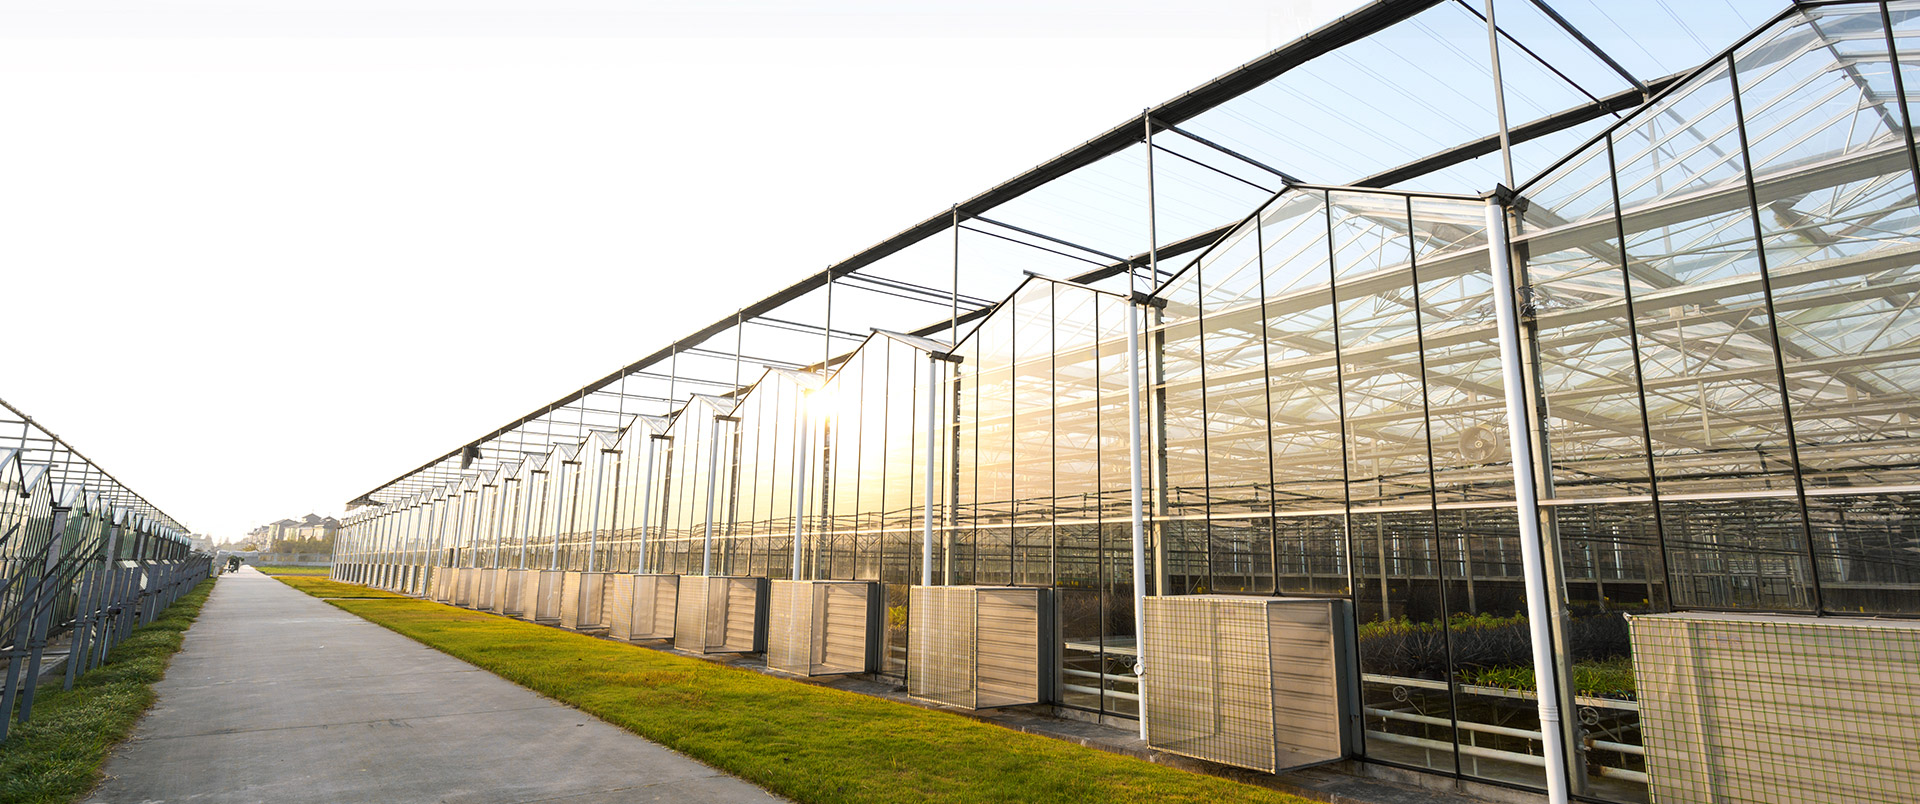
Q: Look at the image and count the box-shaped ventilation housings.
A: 12